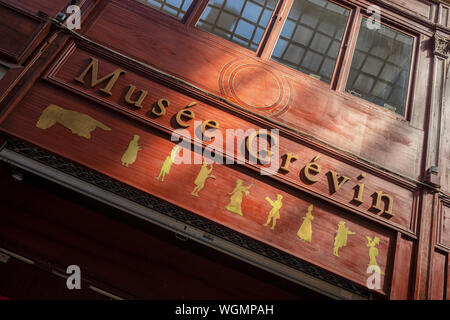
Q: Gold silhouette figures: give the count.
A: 8